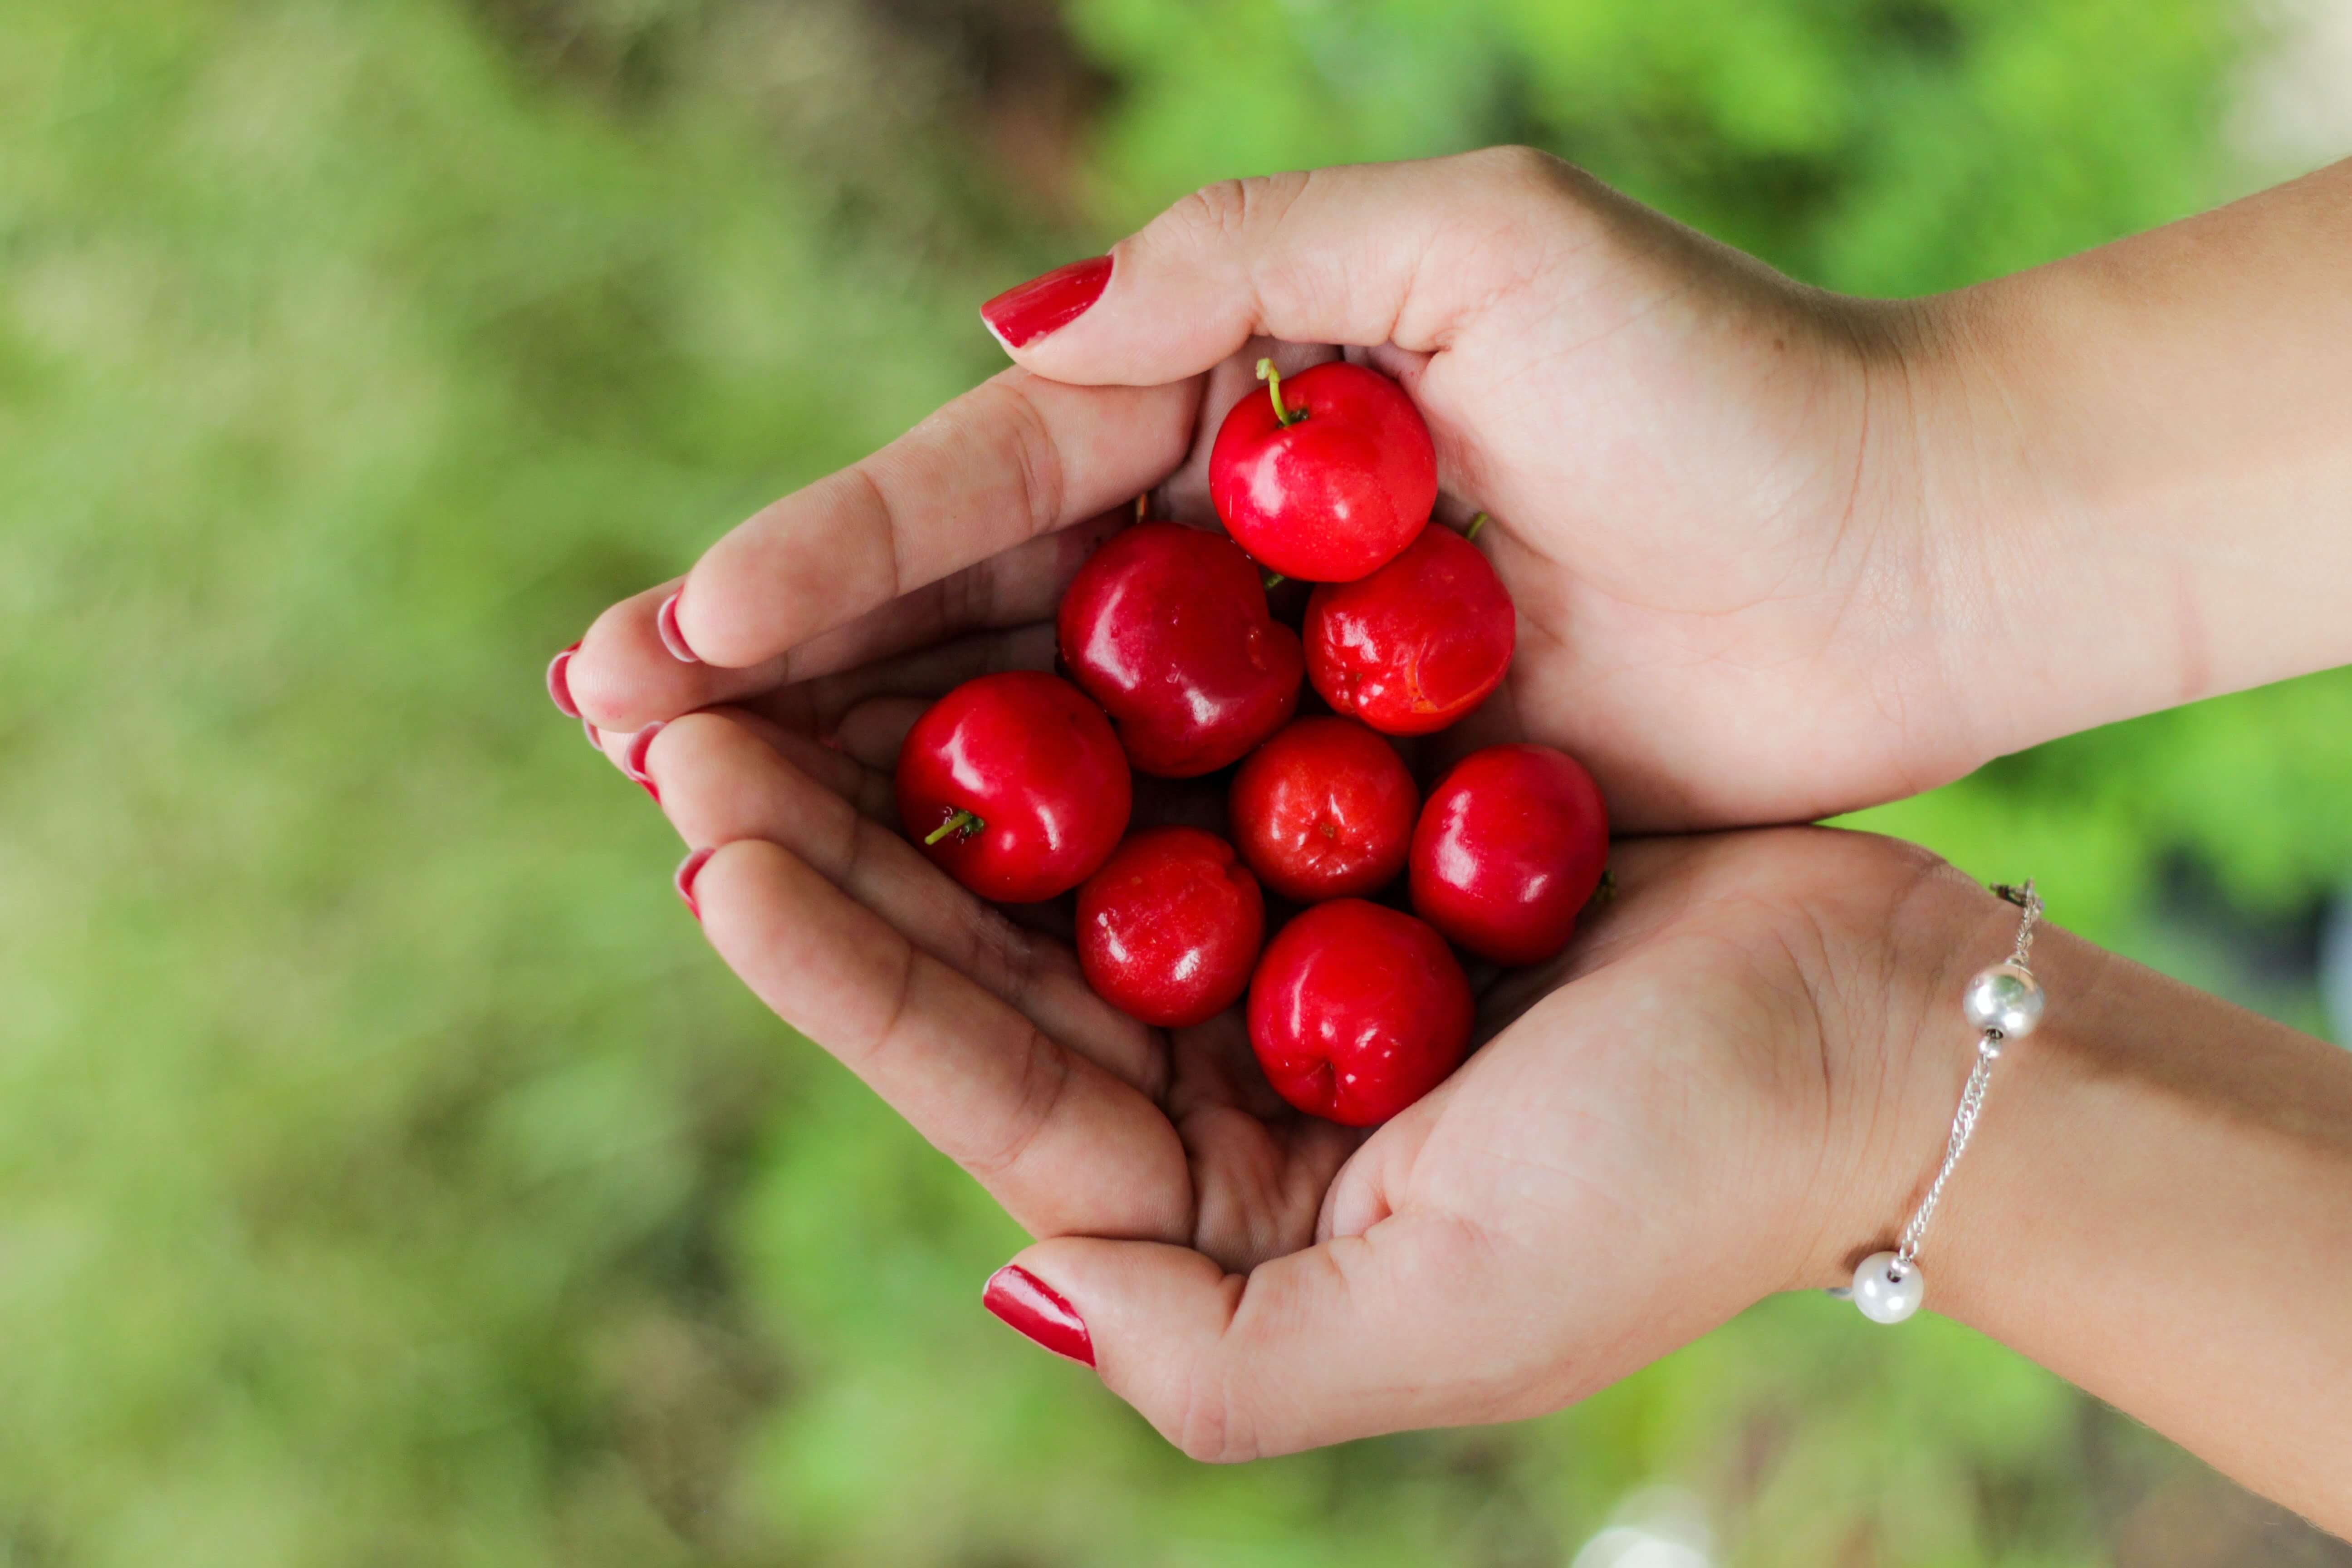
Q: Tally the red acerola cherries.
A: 8